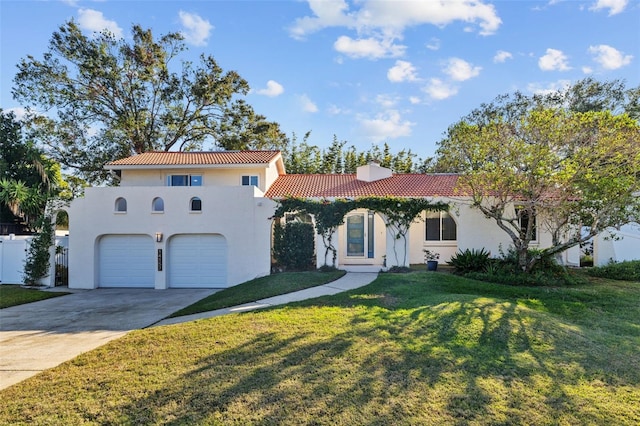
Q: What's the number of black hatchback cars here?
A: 0